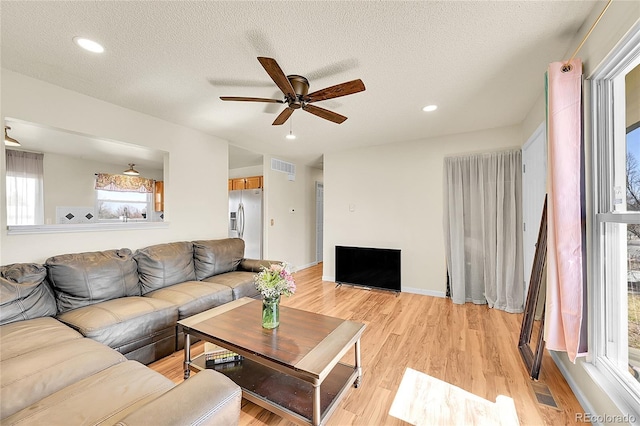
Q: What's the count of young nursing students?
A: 0